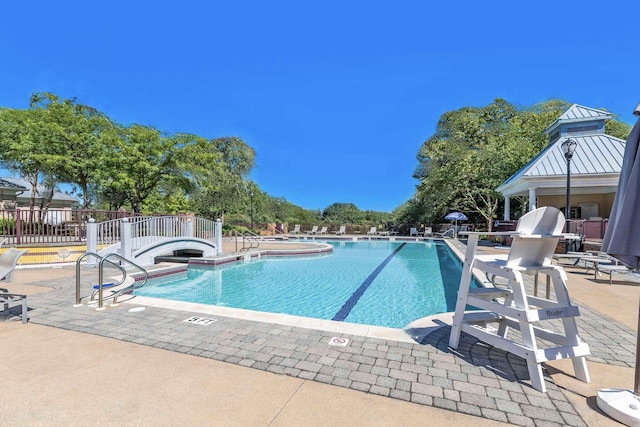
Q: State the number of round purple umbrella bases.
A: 0